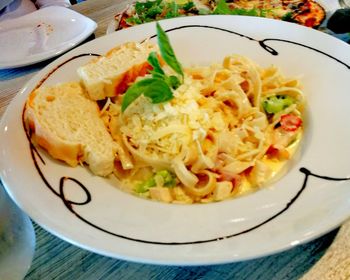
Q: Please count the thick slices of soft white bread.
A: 2